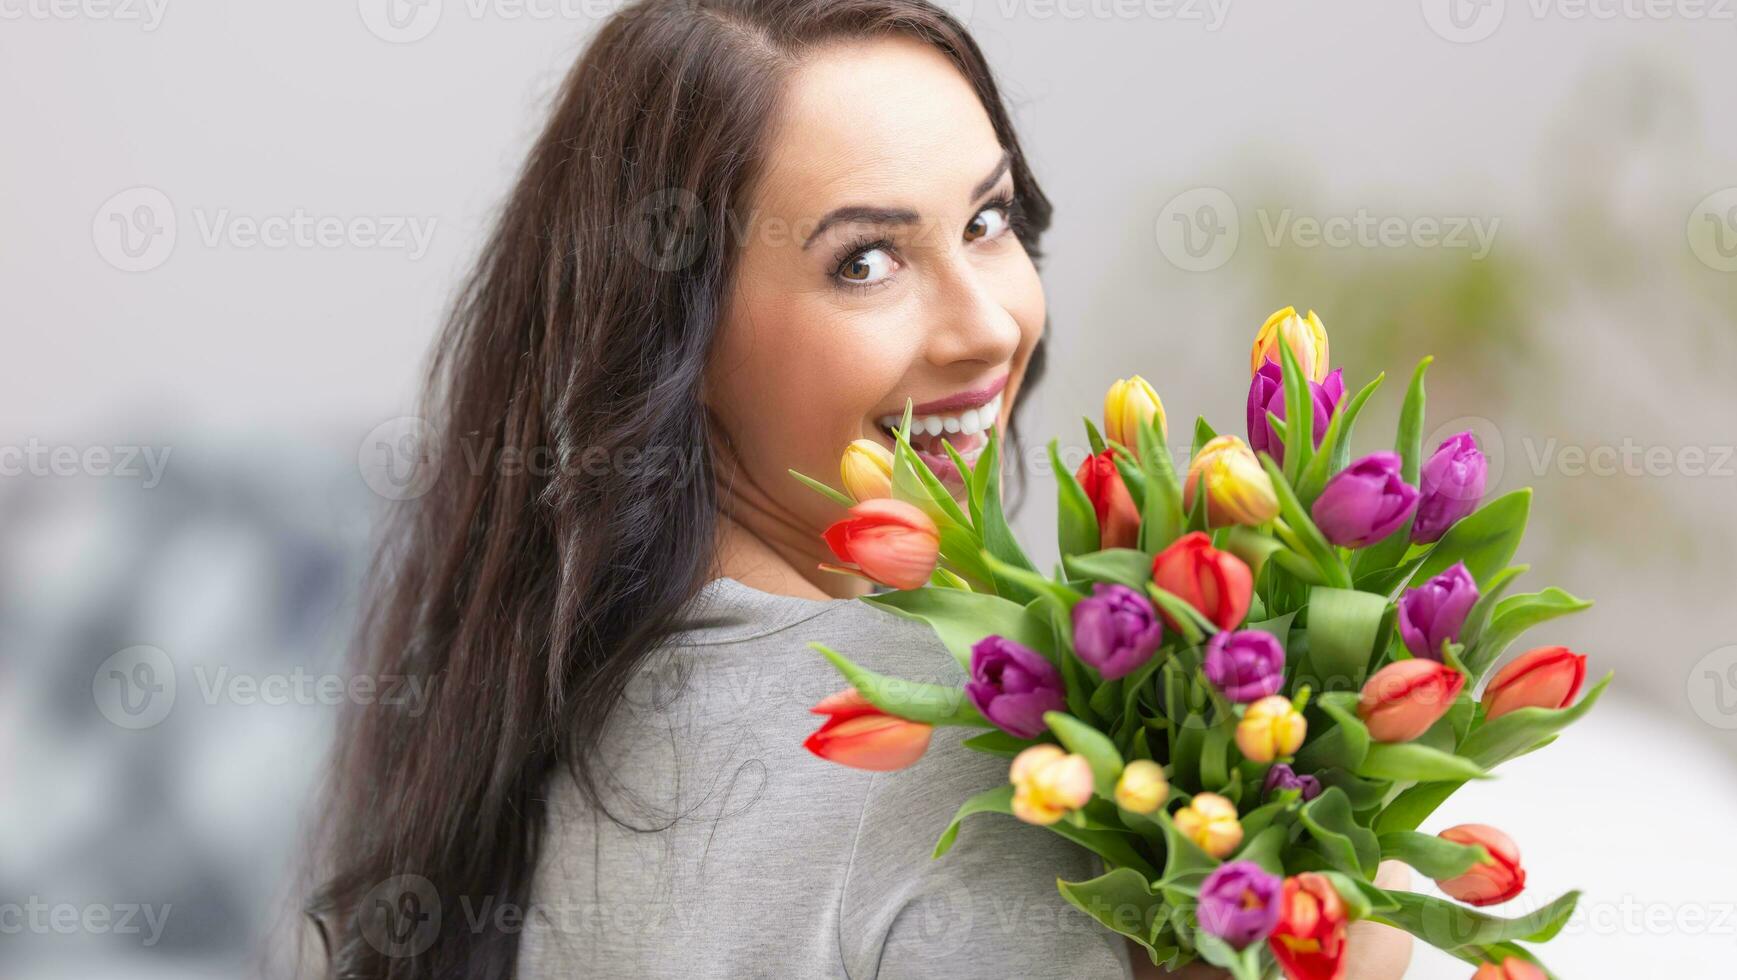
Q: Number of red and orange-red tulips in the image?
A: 9